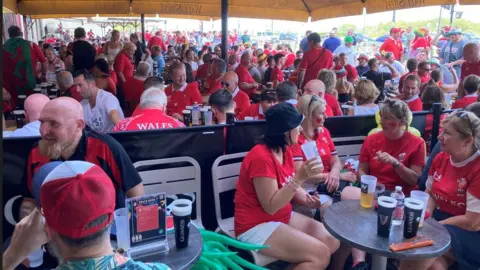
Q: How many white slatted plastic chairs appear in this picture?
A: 3